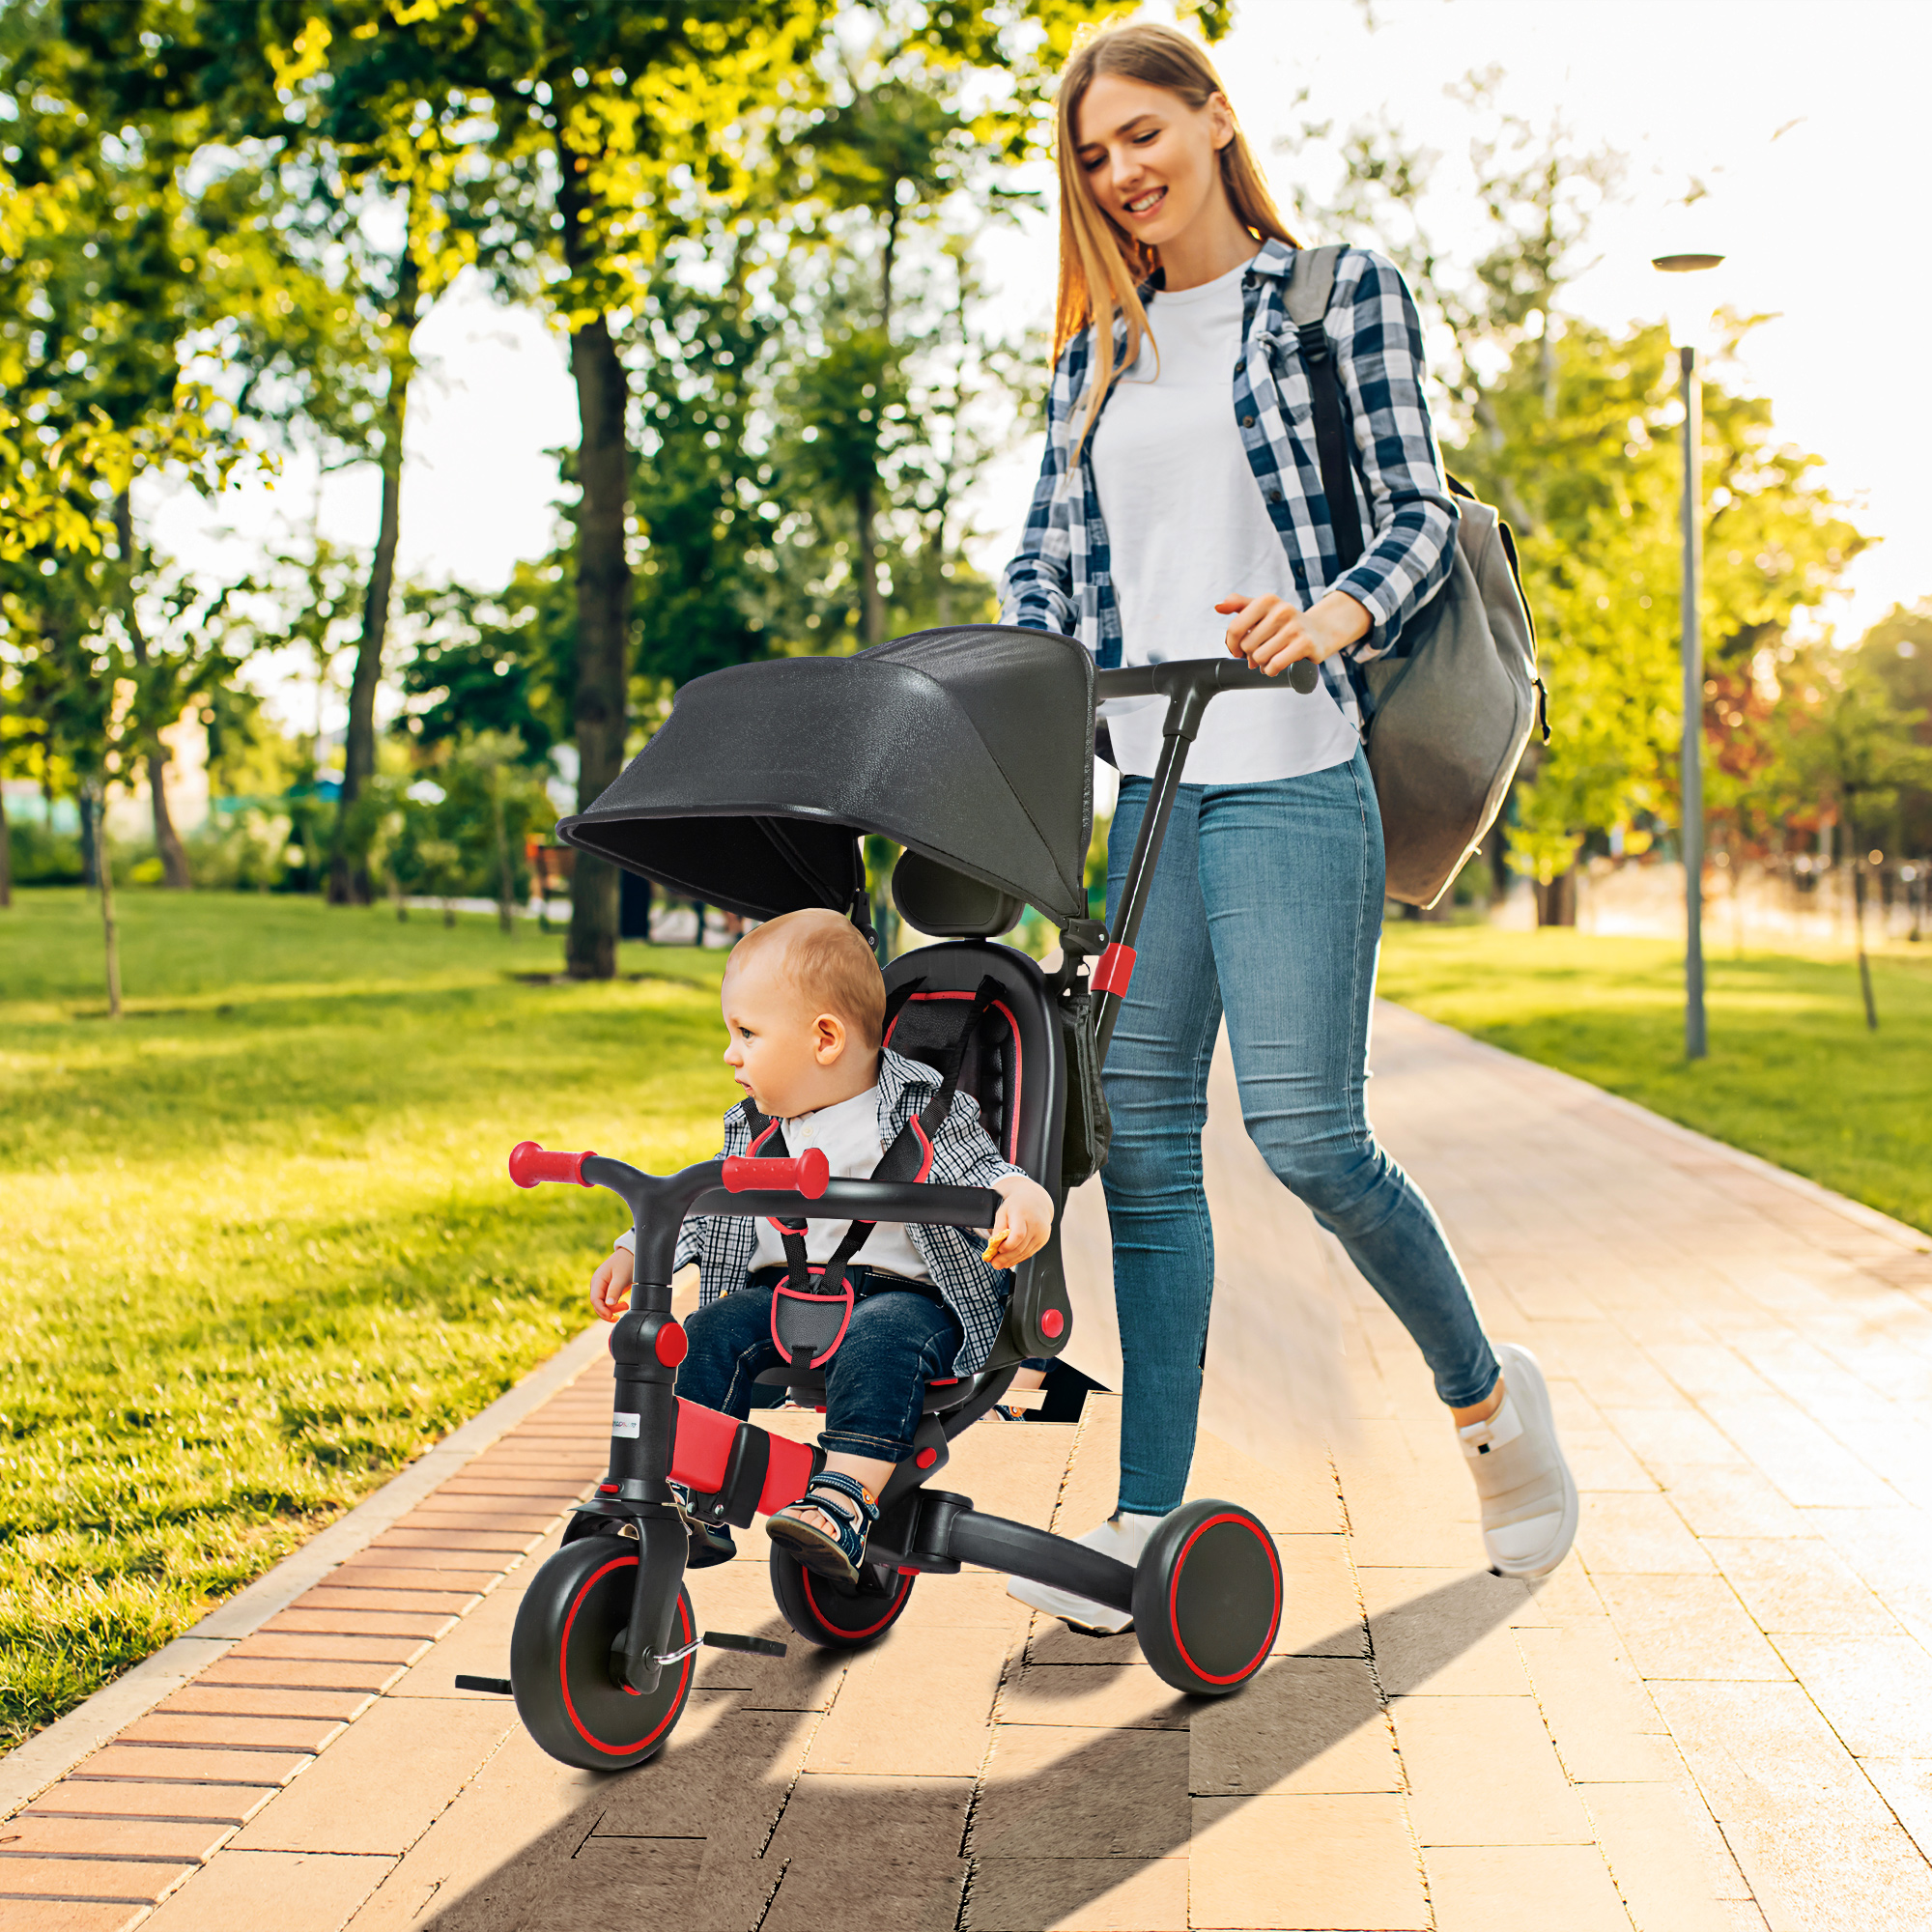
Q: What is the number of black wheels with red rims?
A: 3